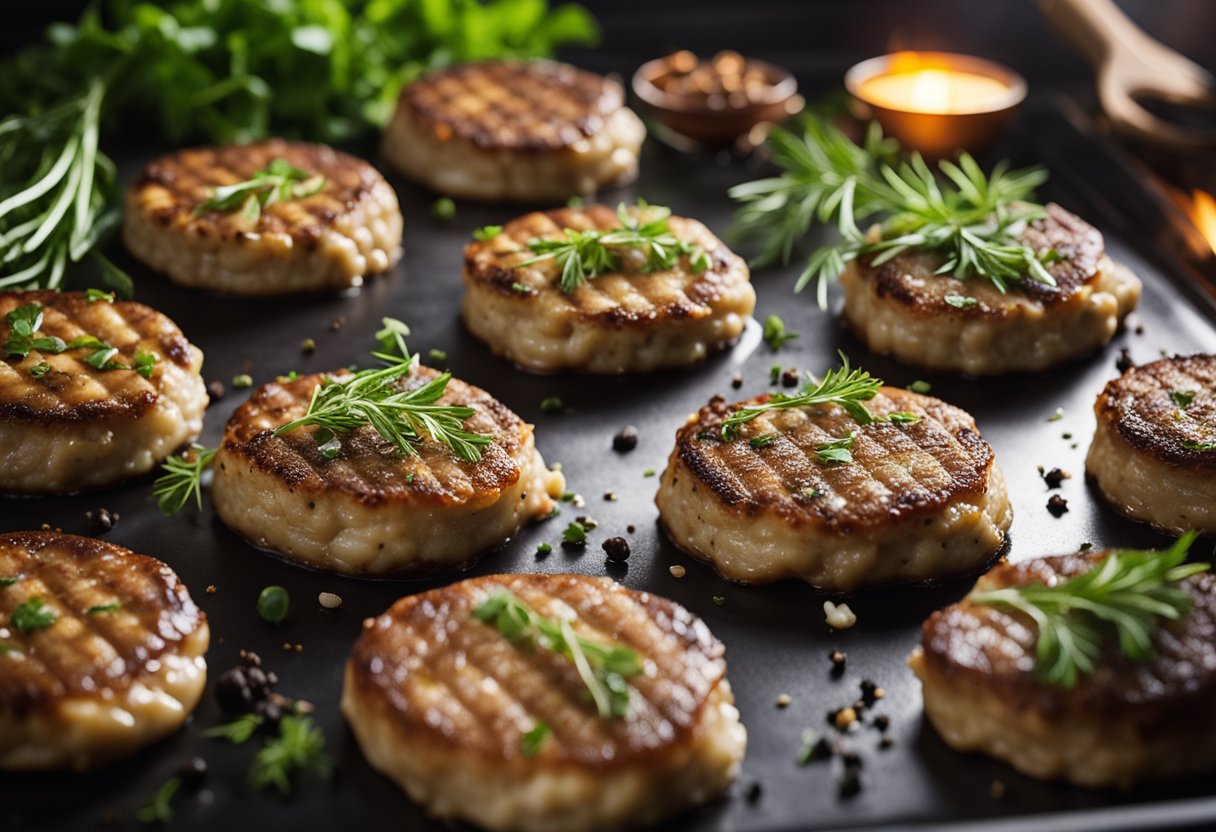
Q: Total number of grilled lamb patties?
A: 11